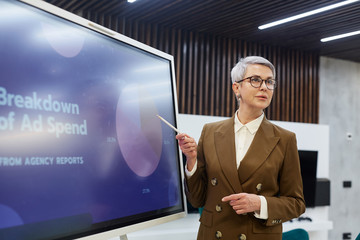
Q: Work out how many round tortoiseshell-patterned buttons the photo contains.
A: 5